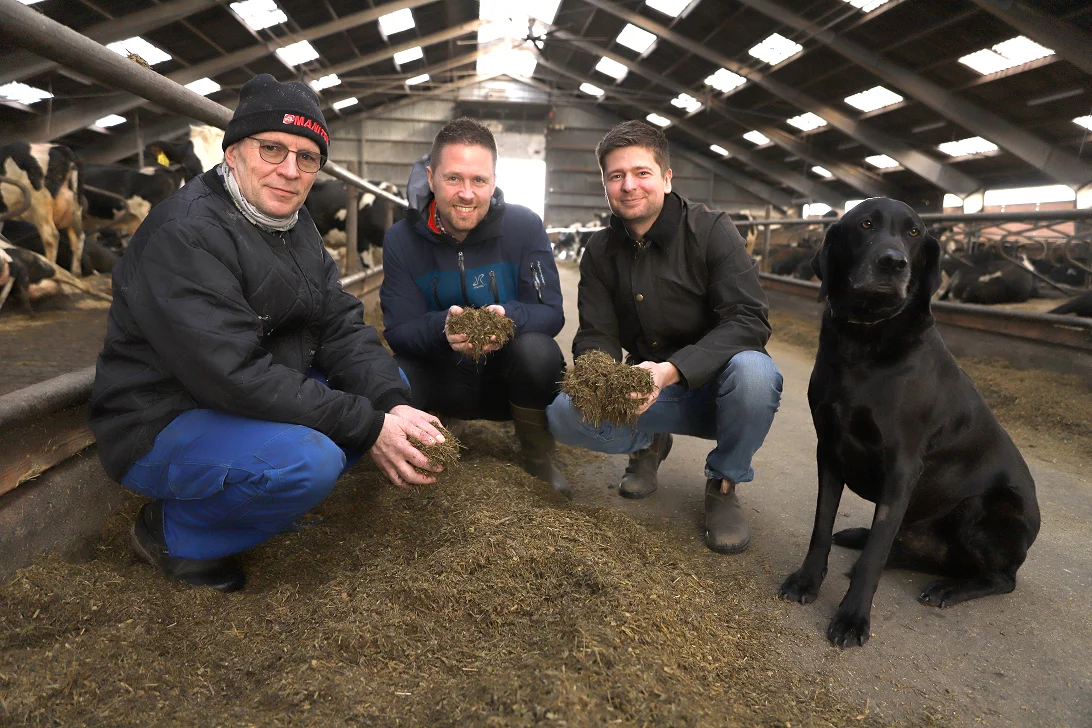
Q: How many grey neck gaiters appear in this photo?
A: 1